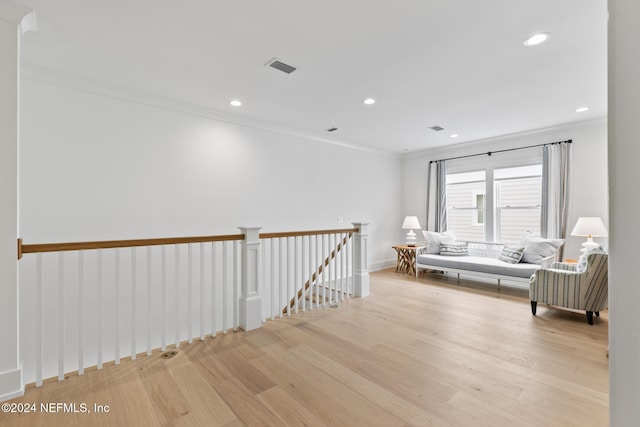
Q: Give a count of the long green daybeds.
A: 0